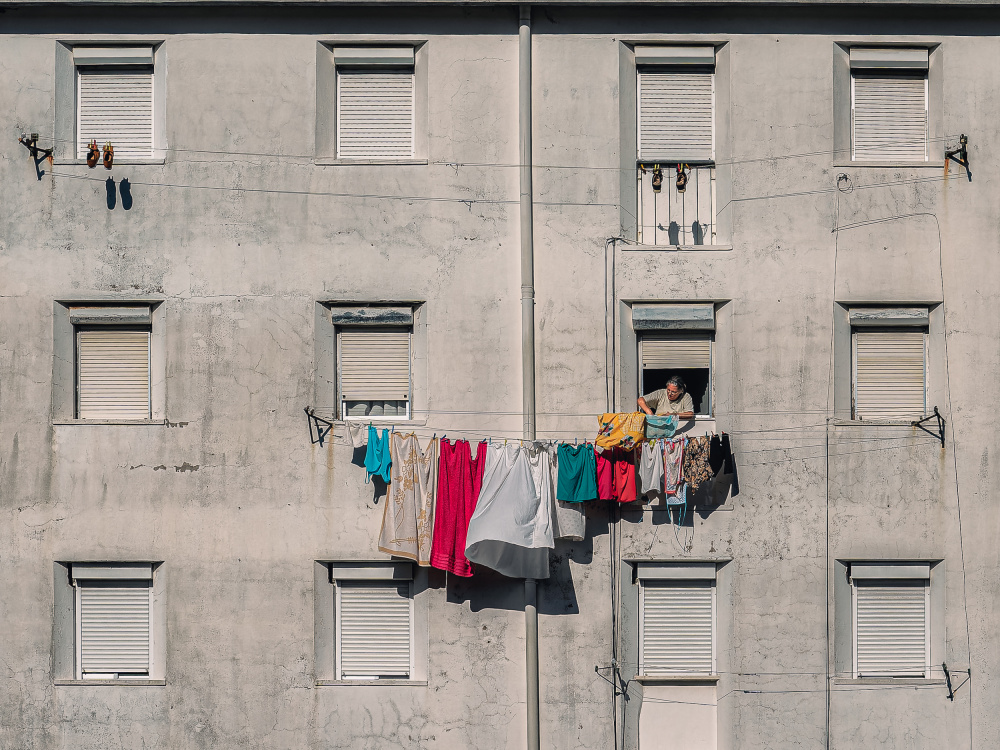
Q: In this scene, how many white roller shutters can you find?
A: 12